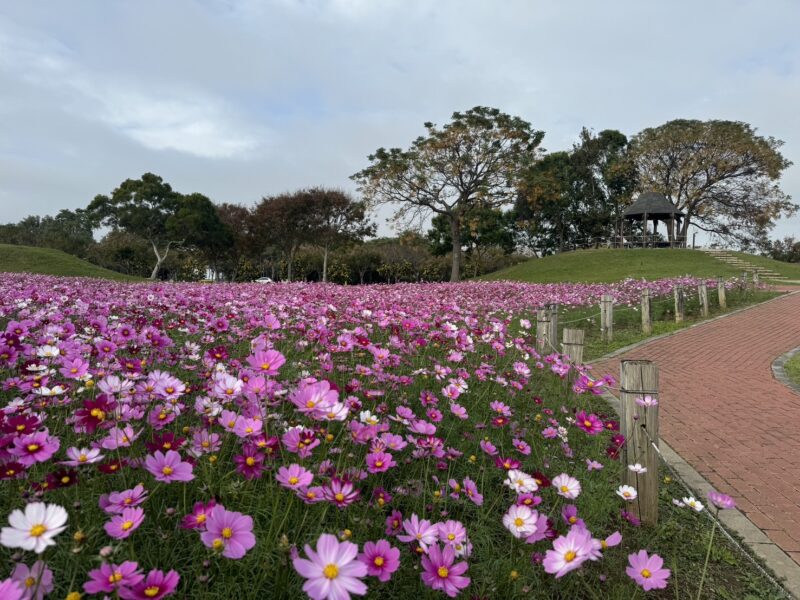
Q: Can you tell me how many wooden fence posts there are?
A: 11